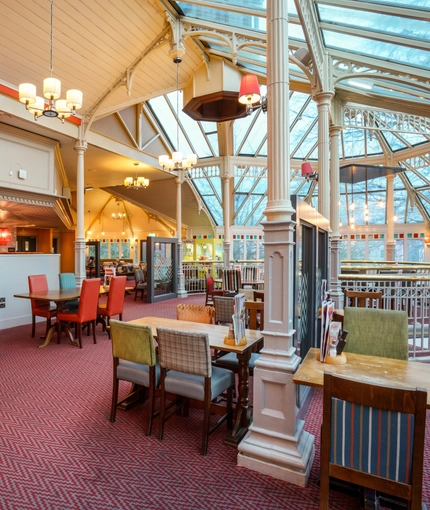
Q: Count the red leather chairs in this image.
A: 3